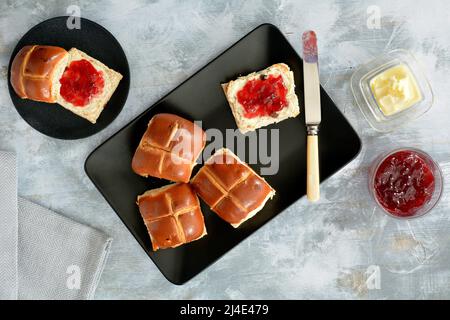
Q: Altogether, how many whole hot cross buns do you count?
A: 3